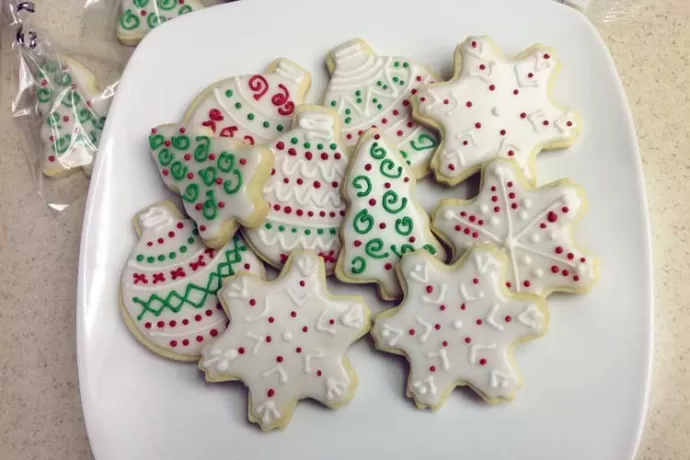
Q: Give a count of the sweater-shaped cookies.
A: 0